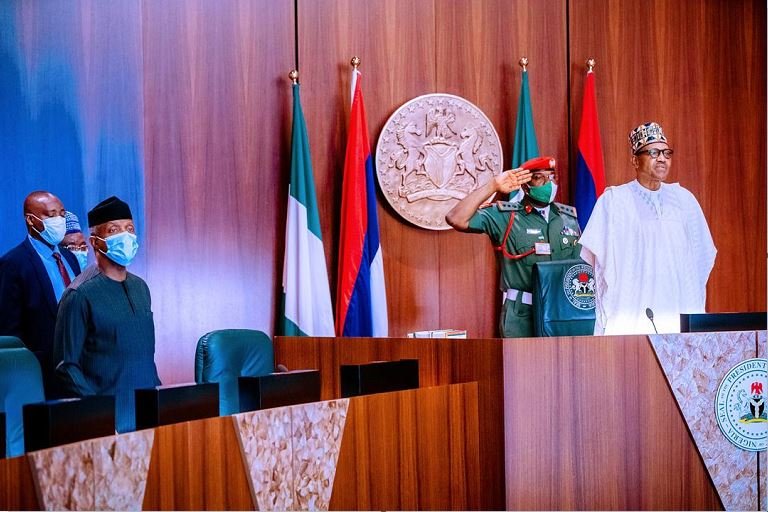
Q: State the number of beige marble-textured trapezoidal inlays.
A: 3